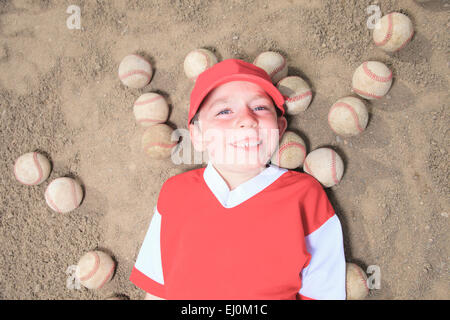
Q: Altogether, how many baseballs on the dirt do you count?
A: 15